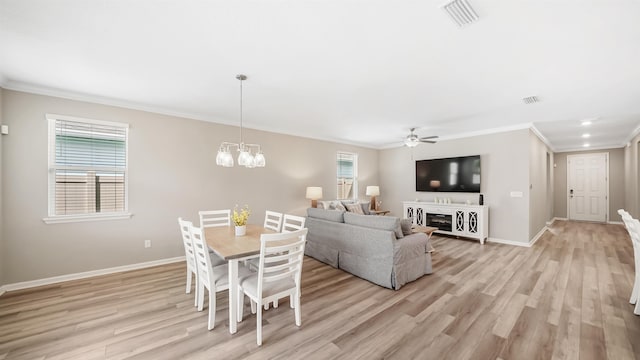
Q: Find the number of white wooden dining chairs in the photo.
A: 6